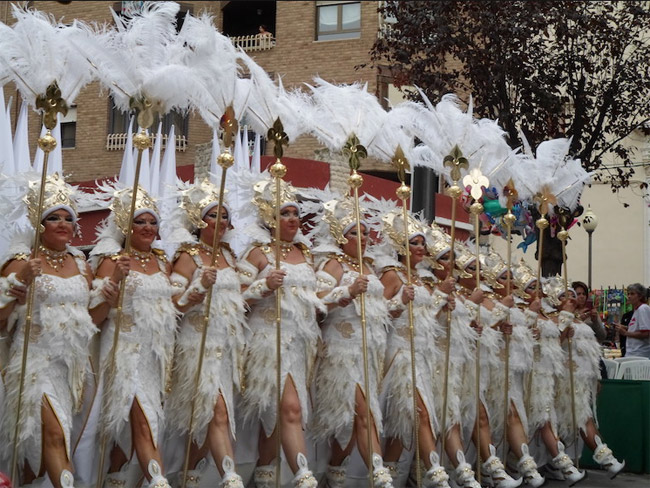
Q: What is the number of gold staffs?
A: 11